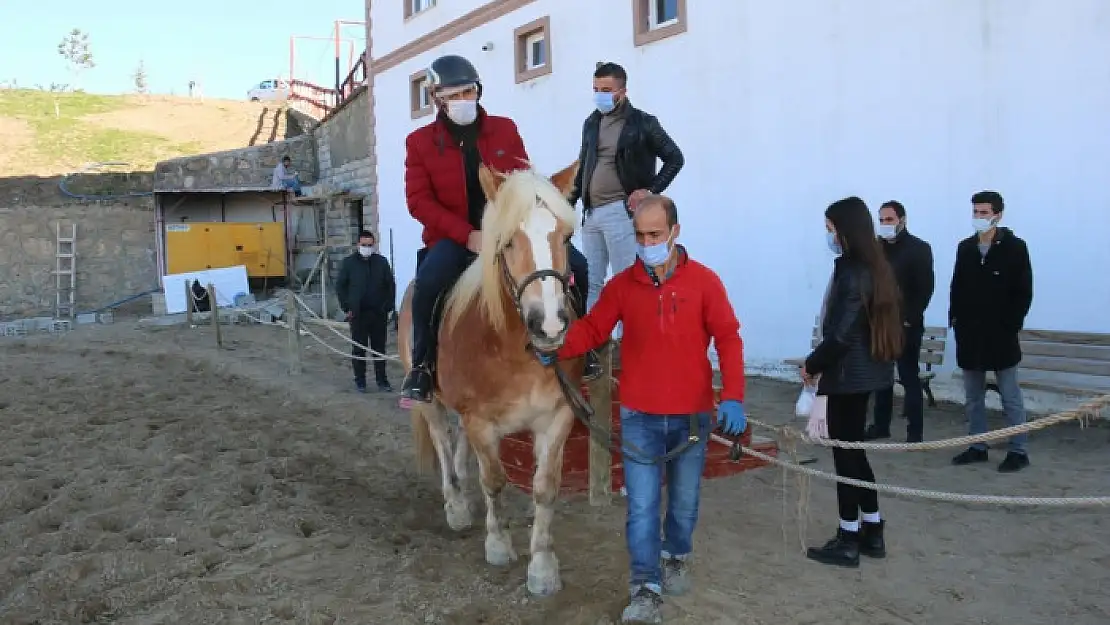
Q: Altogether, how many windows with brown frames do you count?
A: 4